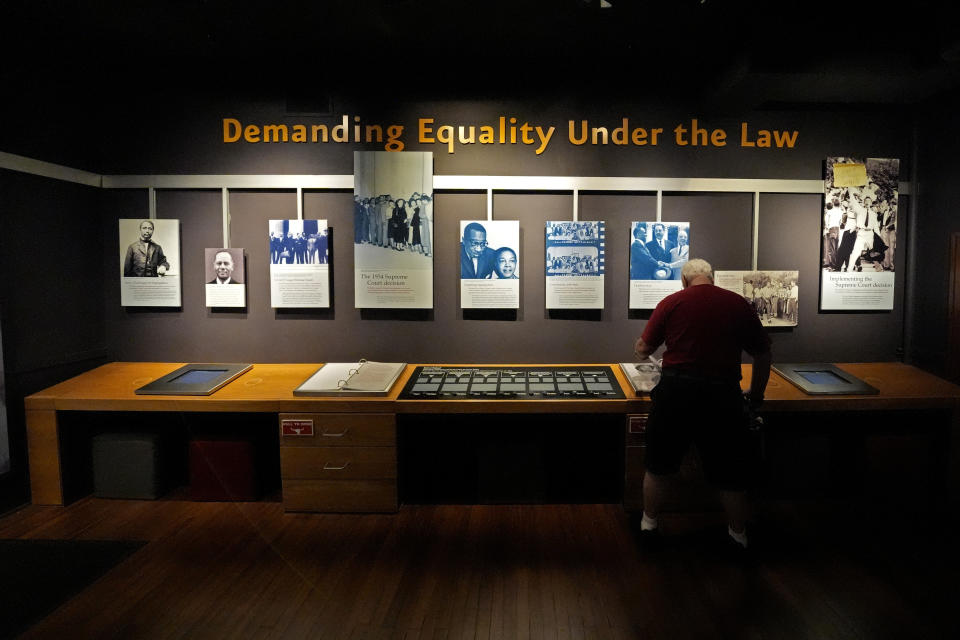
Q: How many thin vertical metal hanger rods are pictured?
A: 7